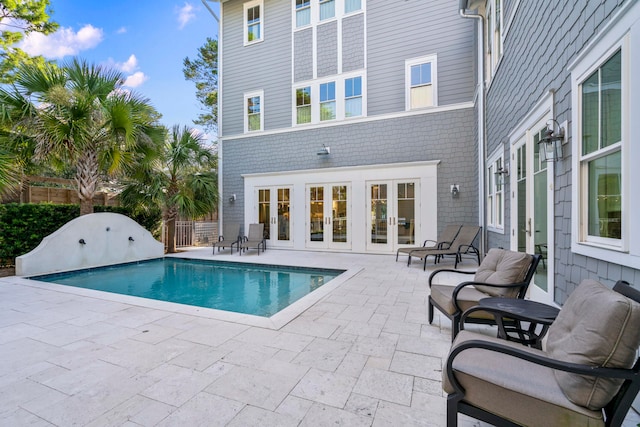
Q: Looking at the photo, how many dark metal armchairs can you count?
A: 2